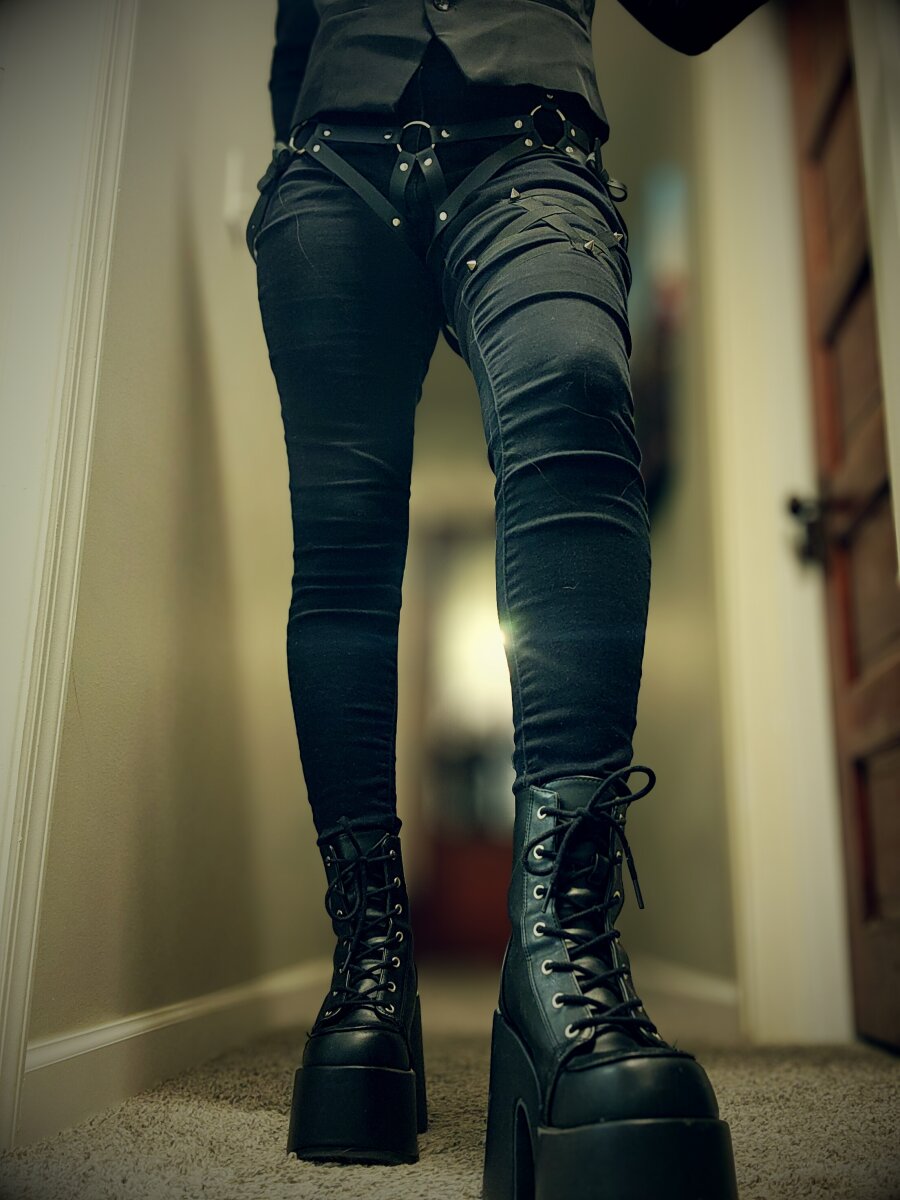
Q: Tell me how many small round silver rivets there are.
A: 13